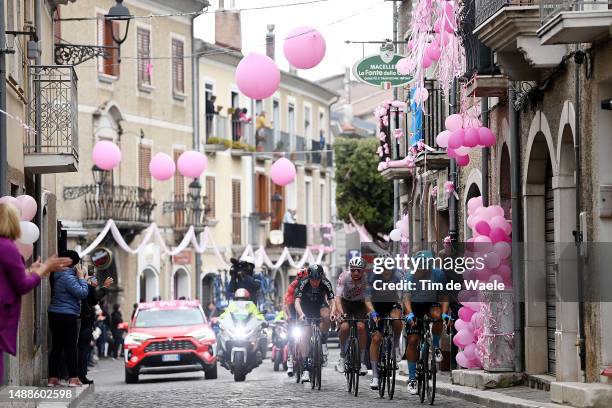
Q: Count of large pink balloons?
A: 6